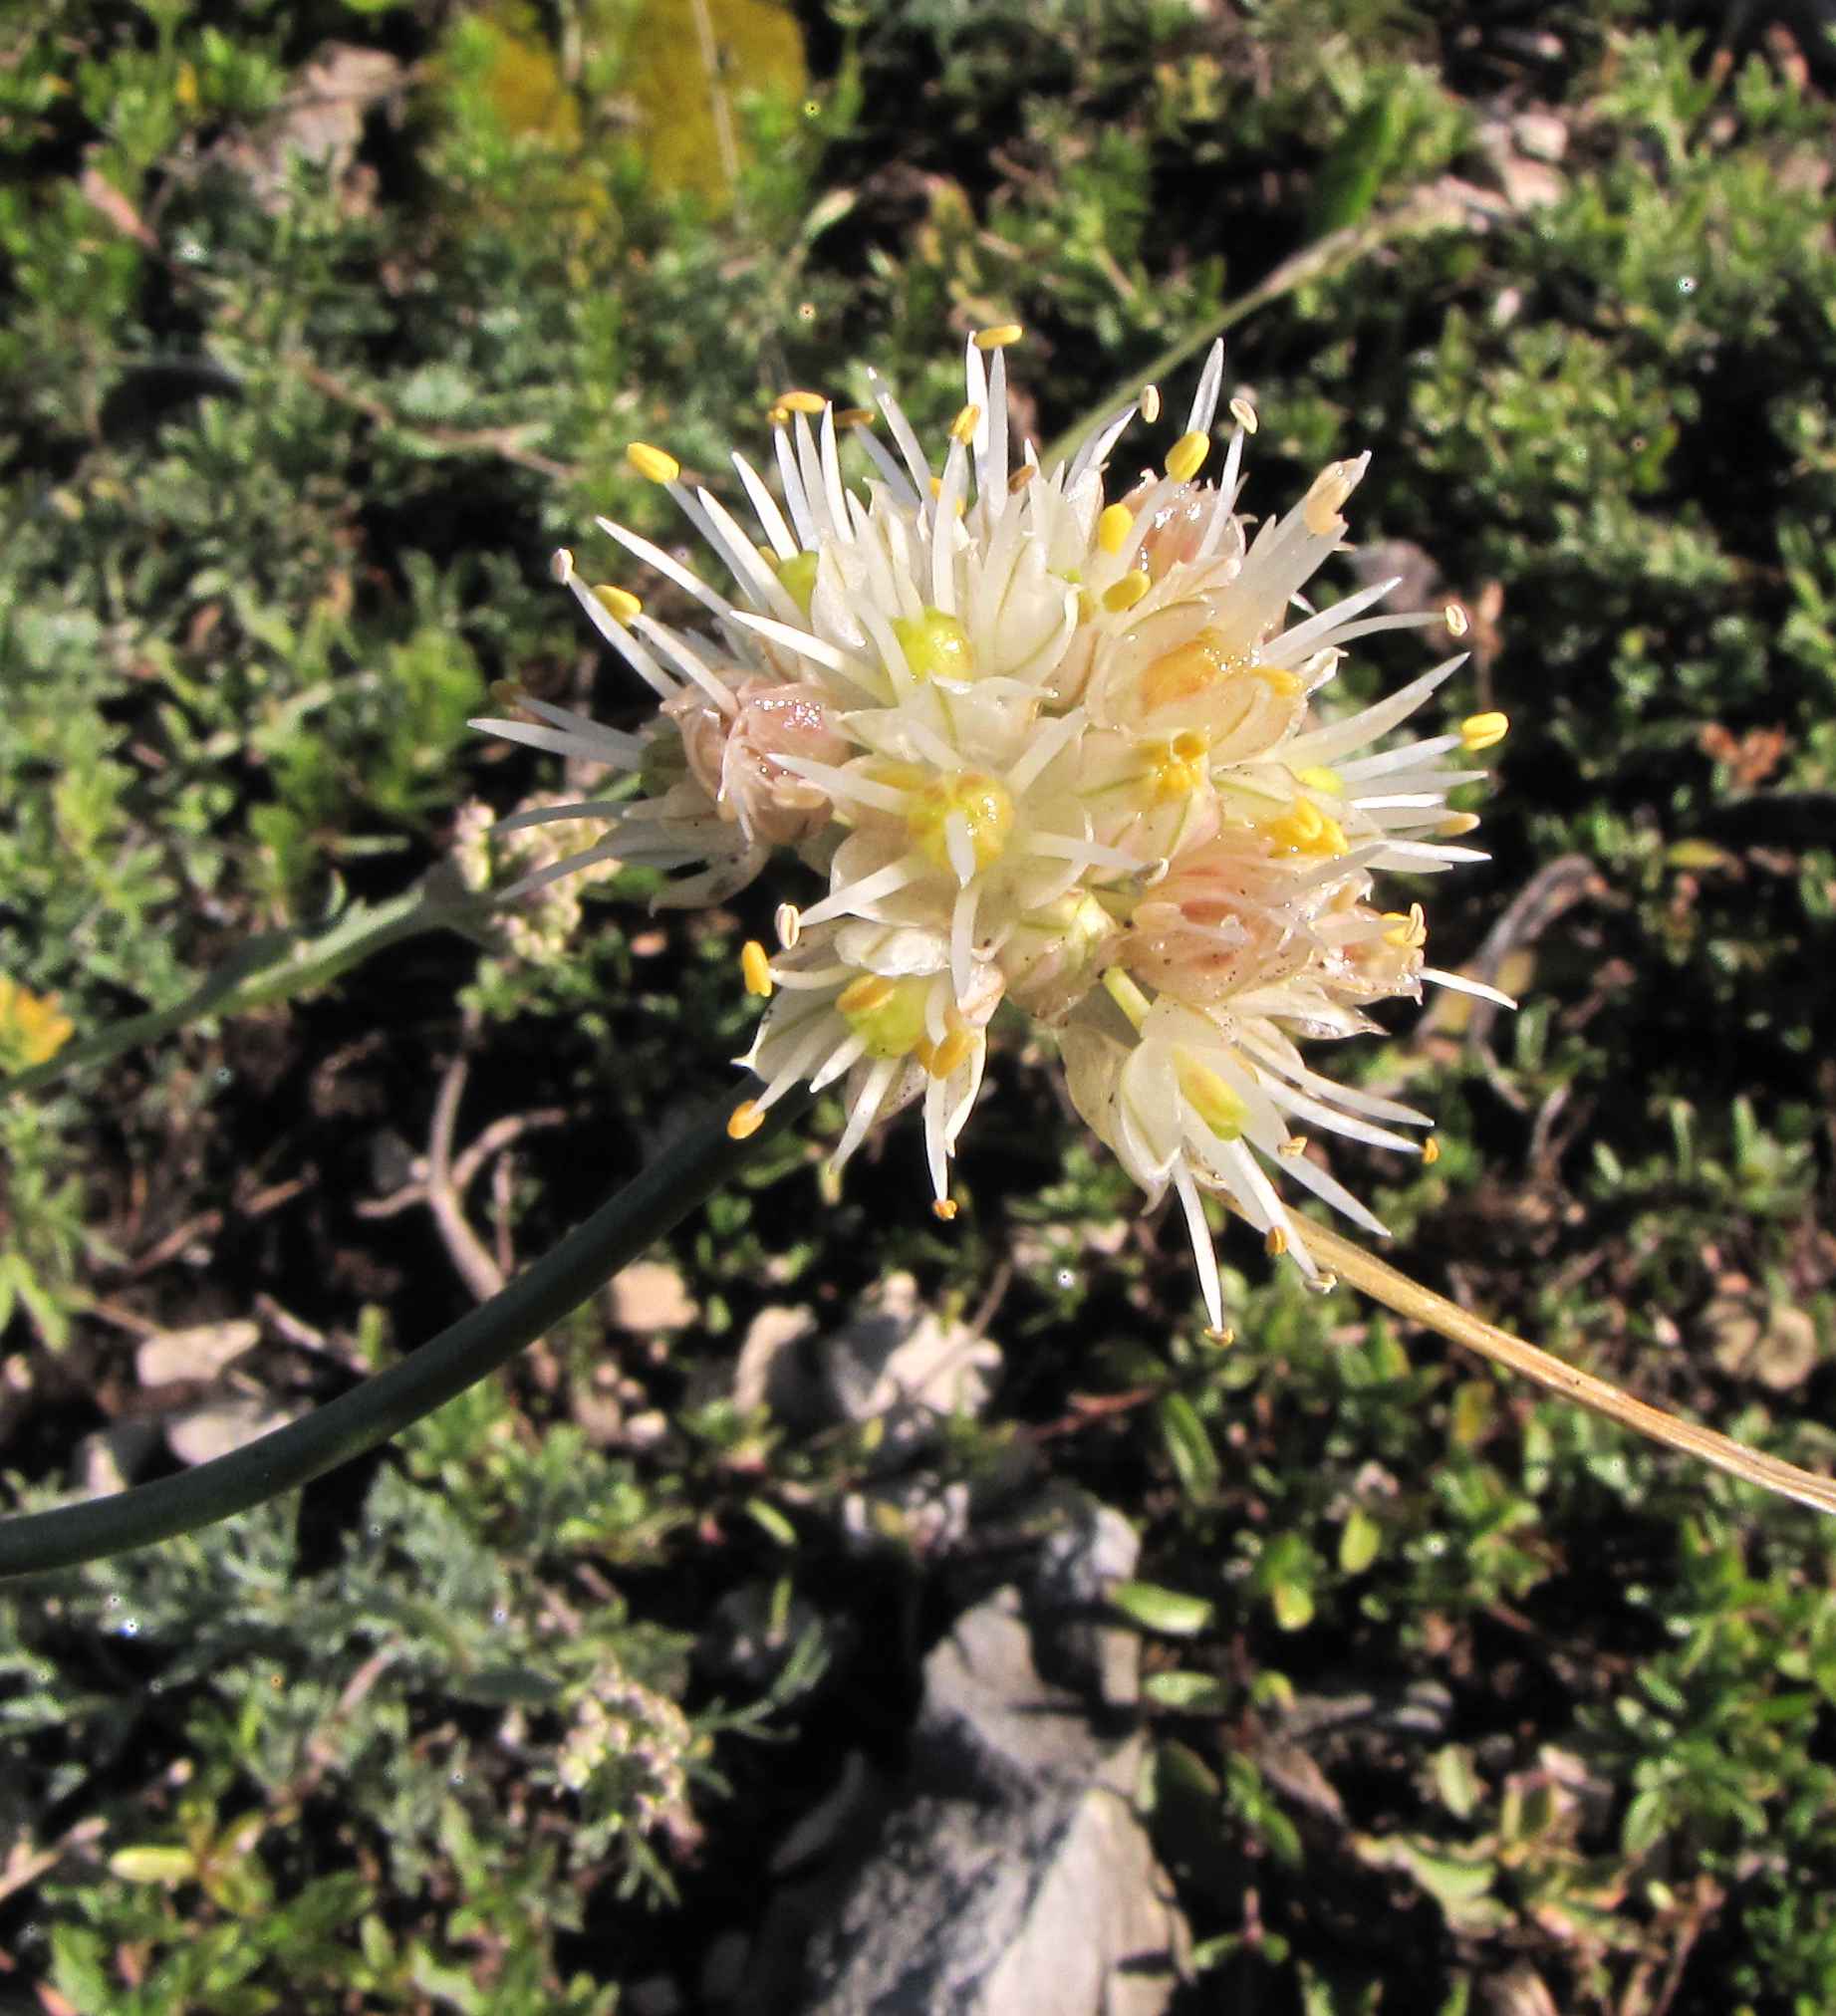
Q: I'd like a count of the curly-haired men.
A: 0